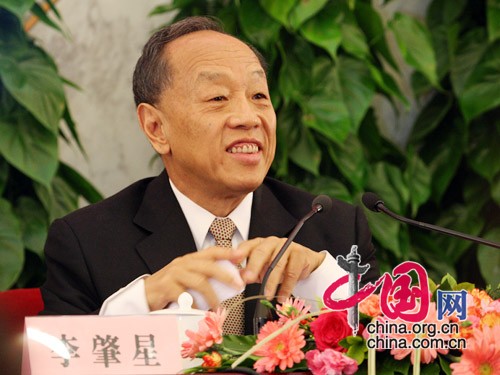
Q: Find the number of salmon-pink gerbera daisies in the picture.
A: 5